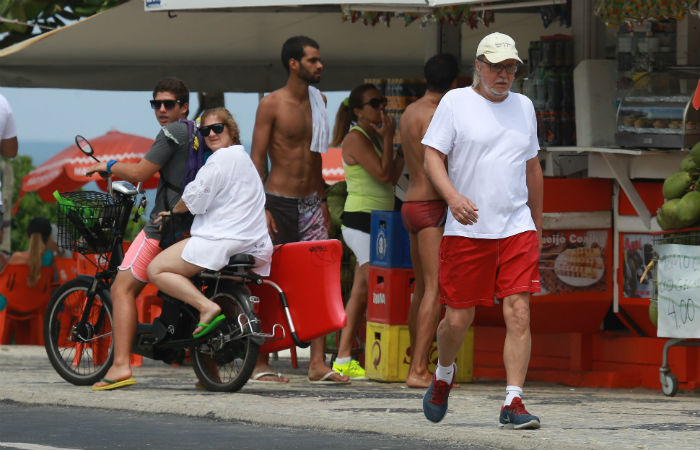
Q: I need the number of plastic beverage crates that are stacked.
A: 3